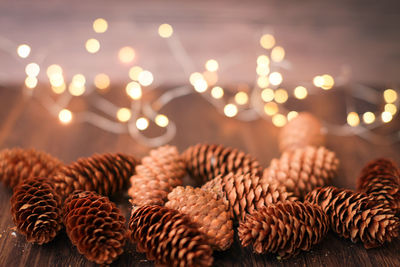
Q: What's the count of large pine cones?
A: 14